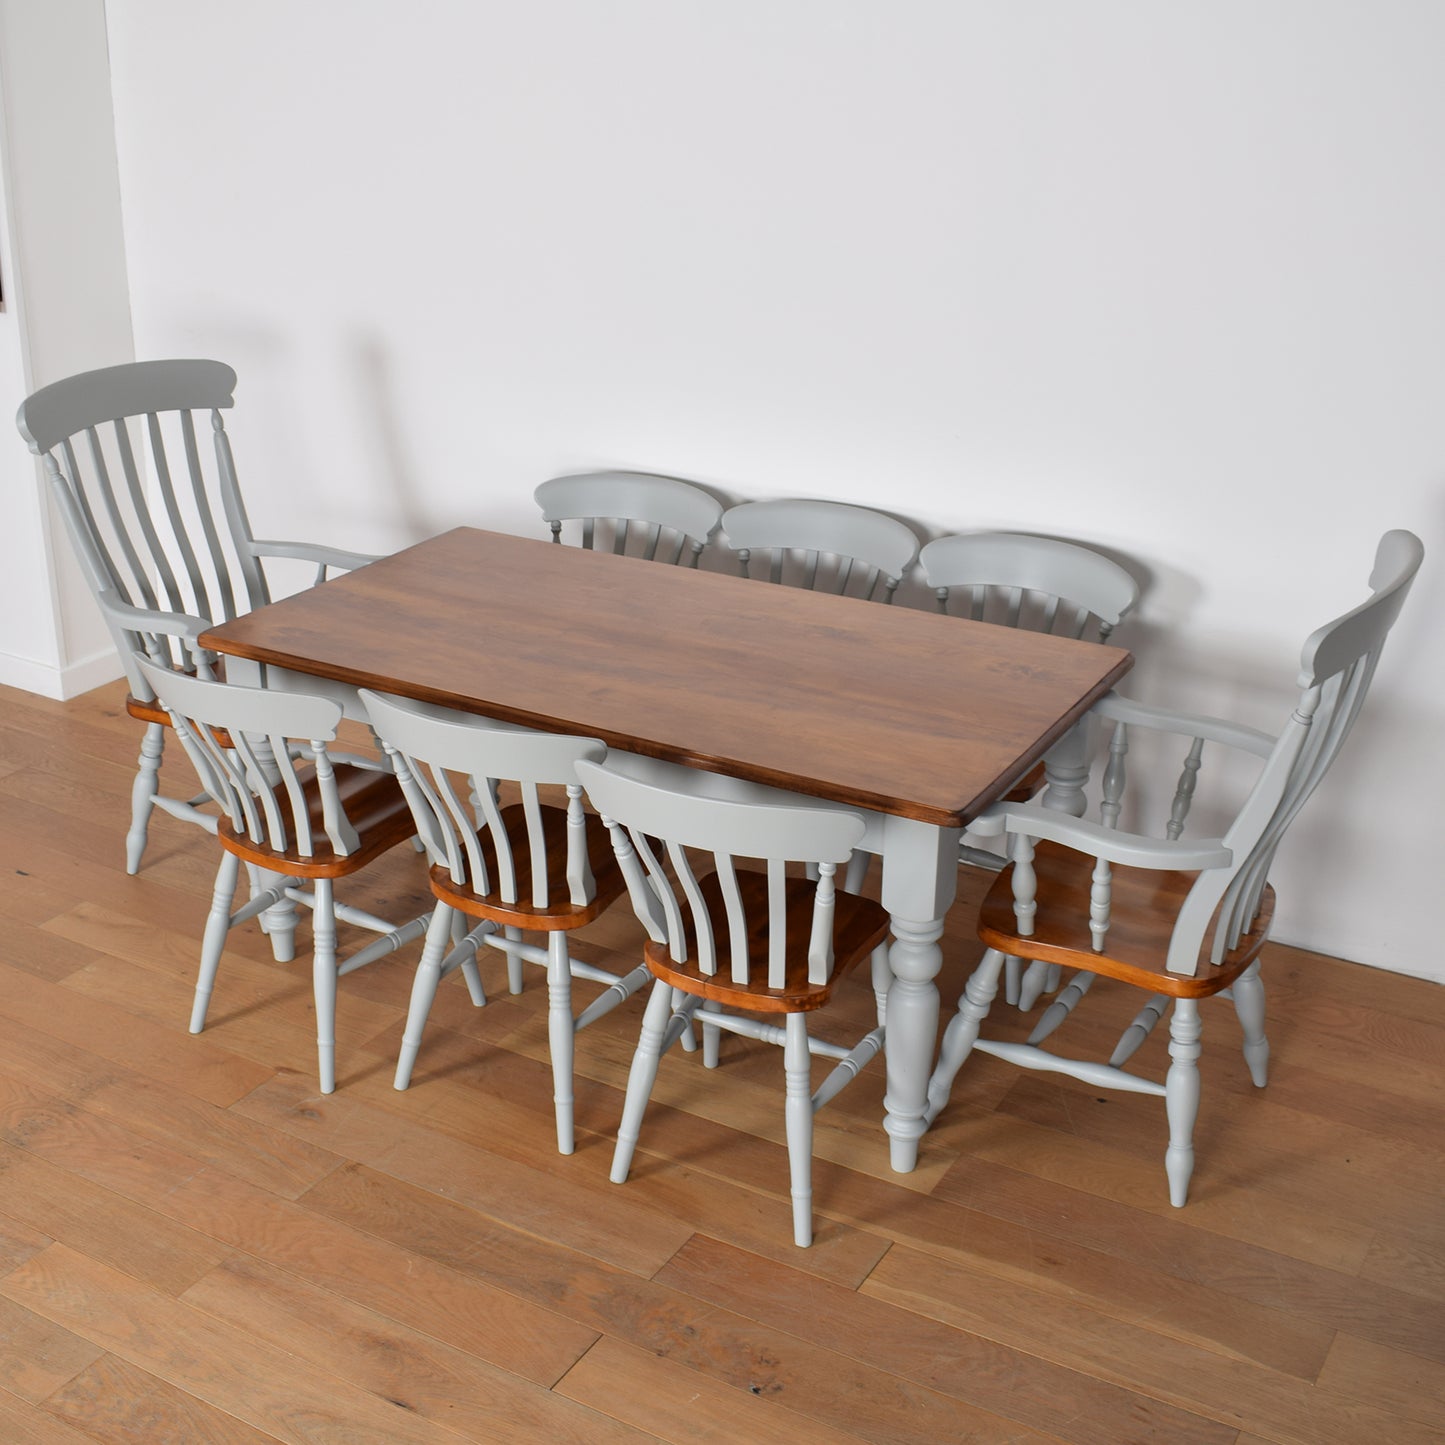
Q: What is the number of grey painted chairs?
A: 8